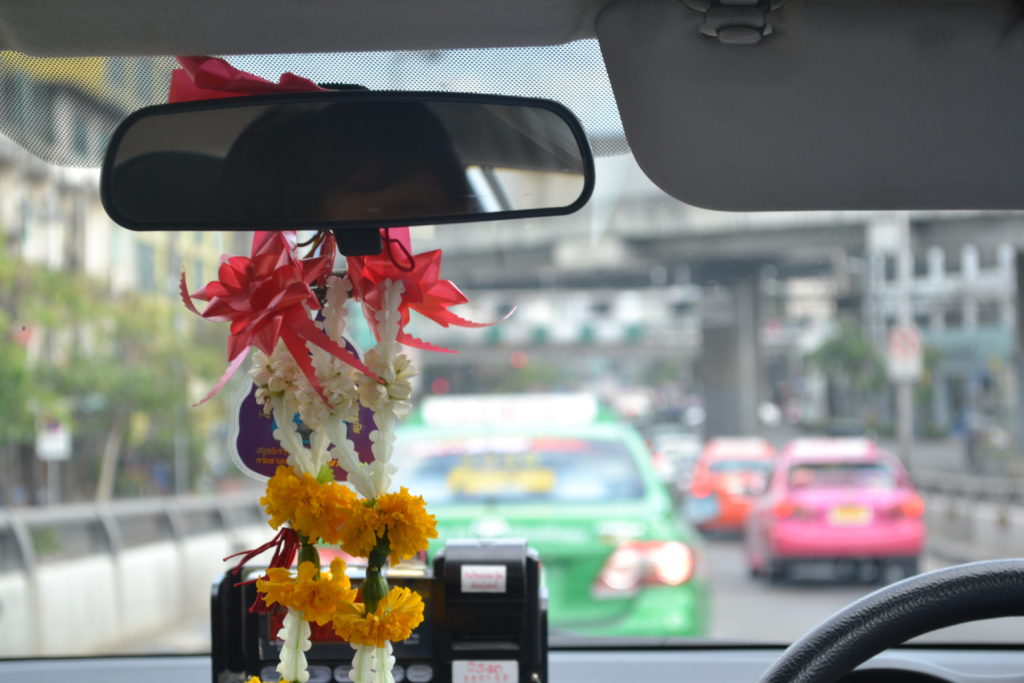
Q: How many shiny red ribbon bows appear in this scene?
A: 2